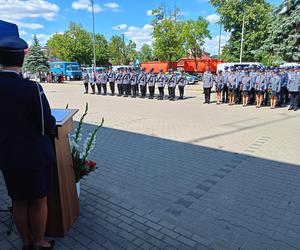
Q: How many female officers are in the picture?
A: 6